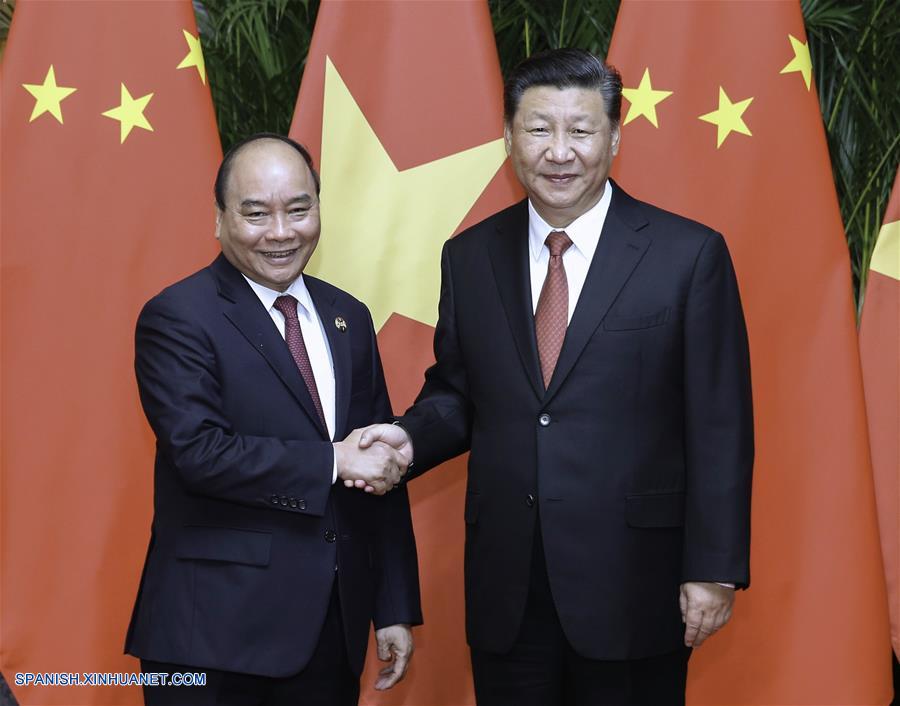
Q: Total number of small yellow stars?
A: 6